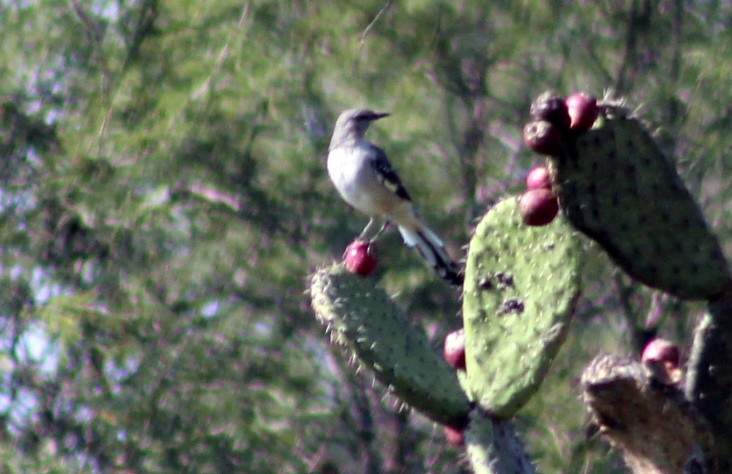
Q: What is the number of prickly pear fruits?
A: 9